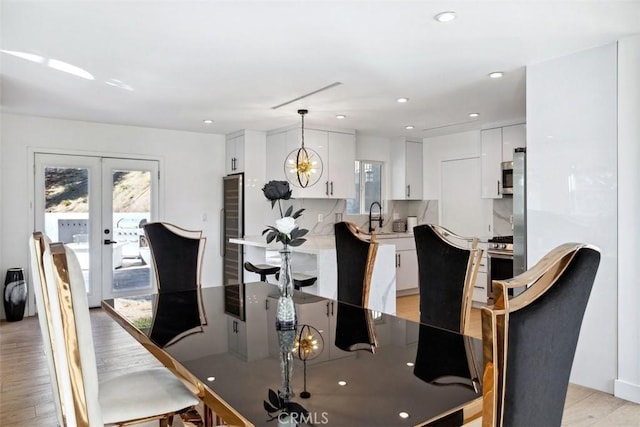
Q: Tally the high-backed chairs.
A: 6